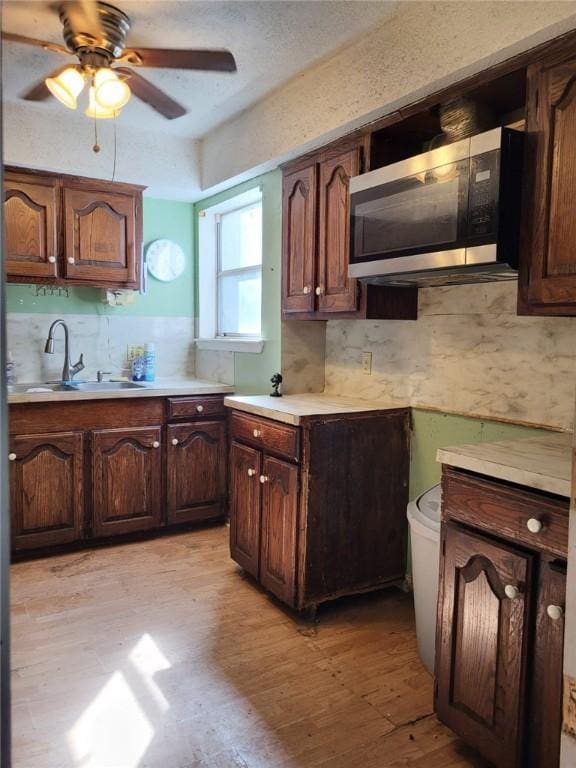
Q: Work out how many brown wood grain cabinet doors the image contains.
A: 12